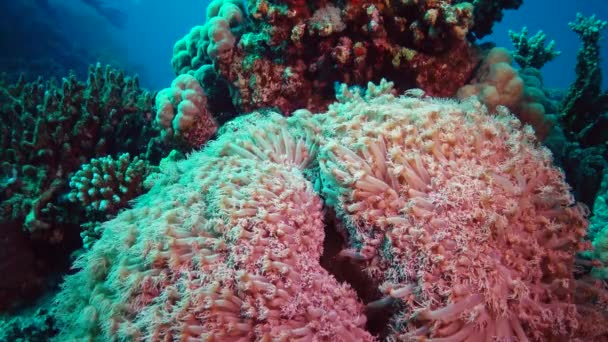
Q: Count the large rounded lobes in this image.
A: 2